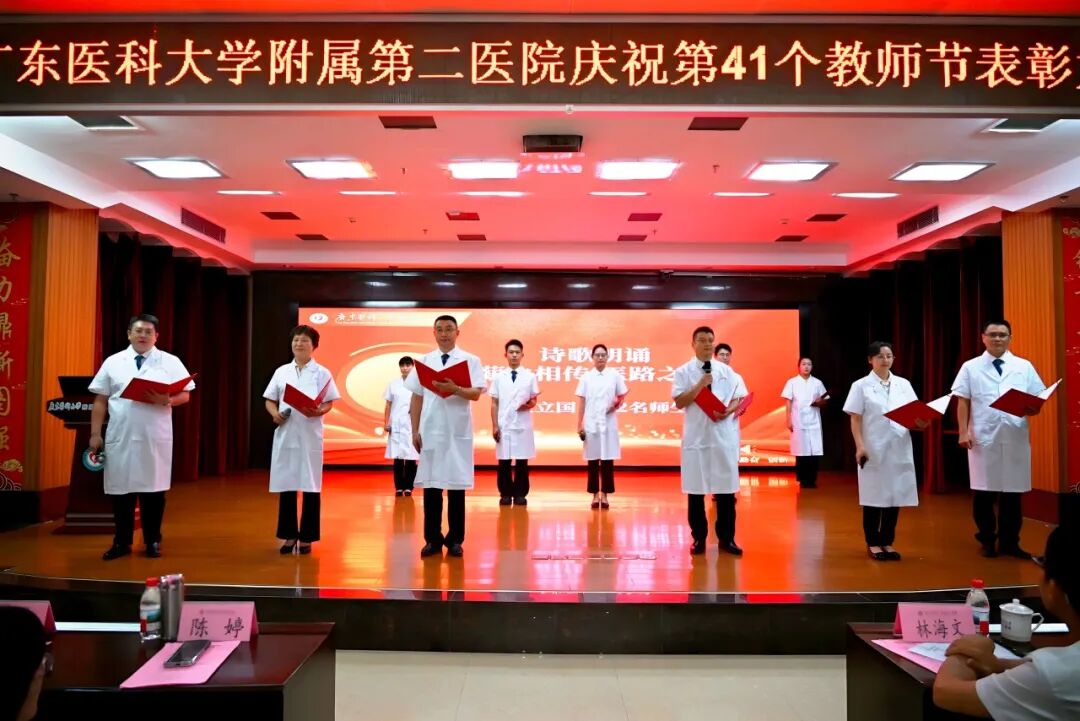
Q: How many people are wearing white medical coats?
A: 11